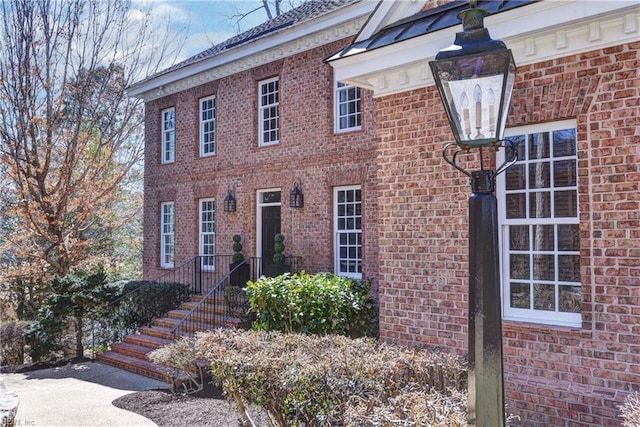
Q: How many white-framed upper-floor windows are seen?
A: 4